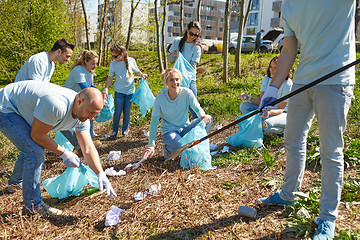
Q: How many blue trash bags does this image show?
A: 7